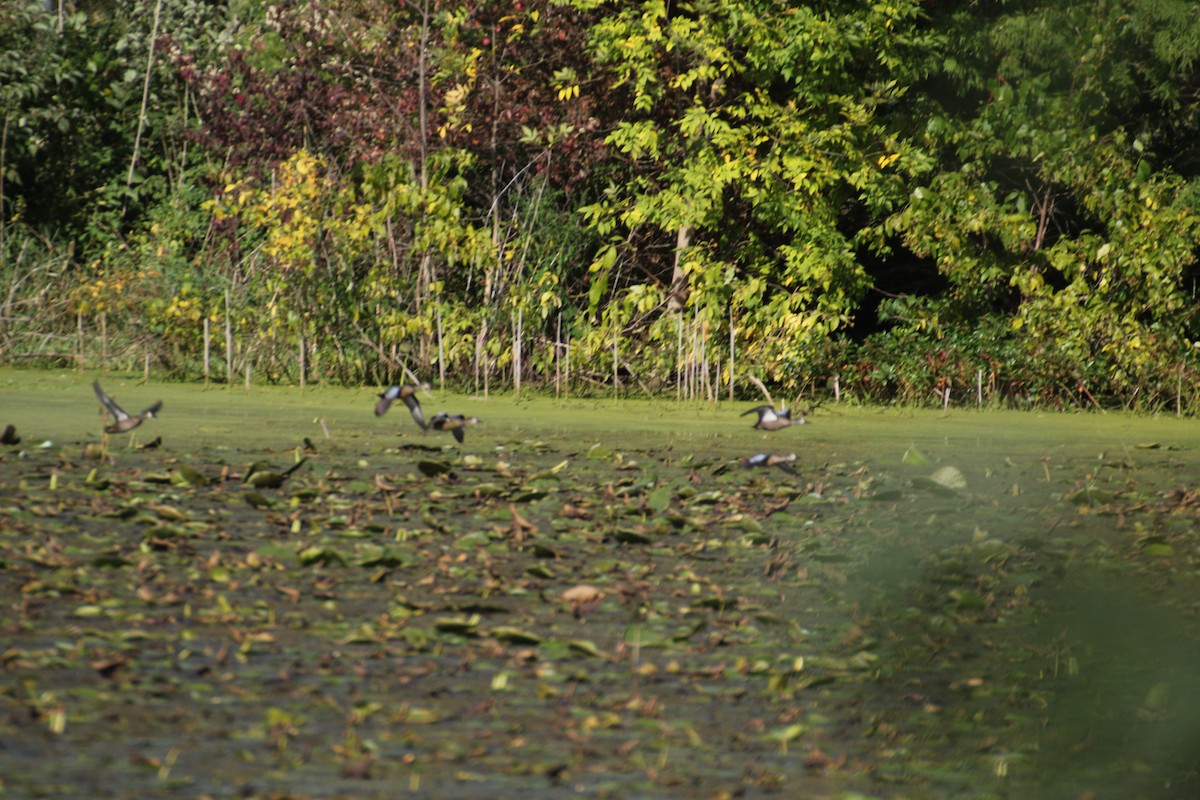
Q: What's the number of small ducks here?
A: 5